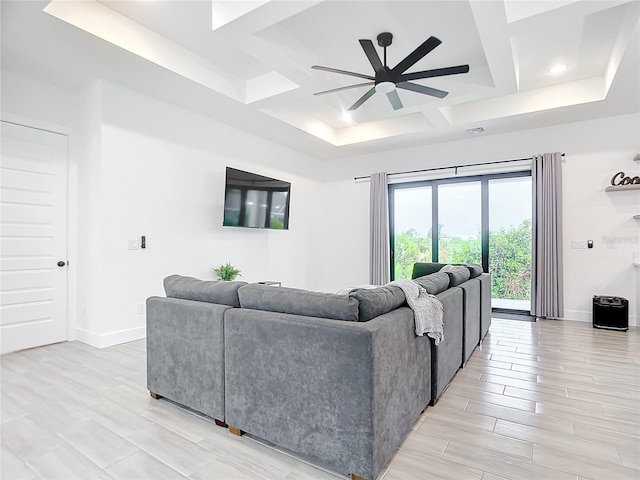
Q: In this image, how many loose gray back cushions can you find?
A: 6